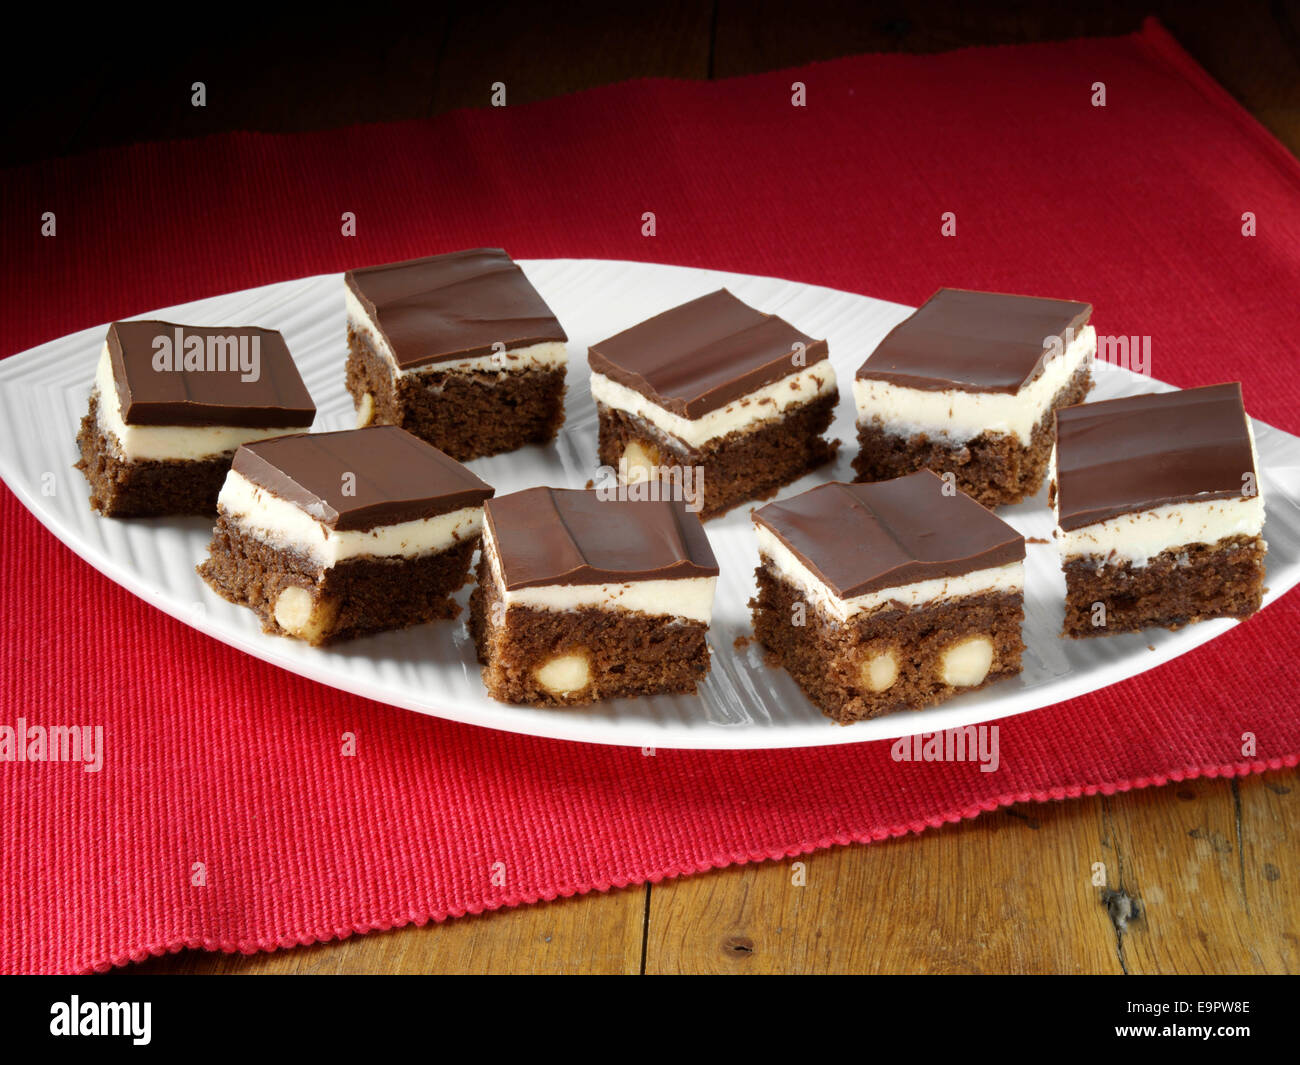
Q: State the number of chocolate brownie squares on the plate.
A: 8